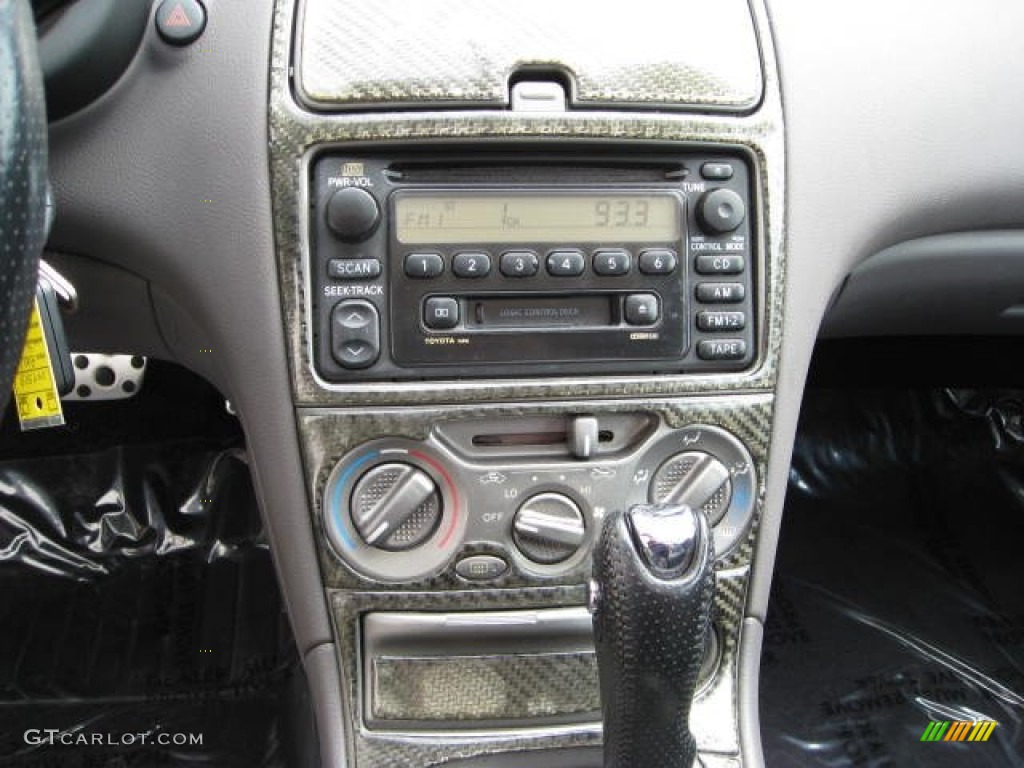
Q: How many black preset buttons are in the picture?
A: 6